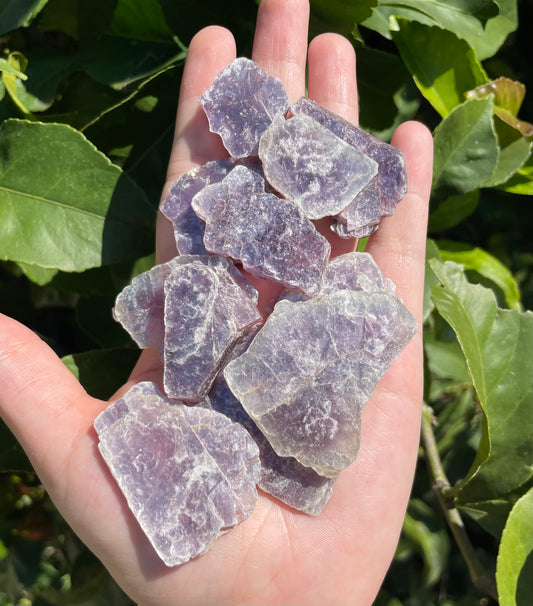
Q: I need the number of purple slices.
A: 11